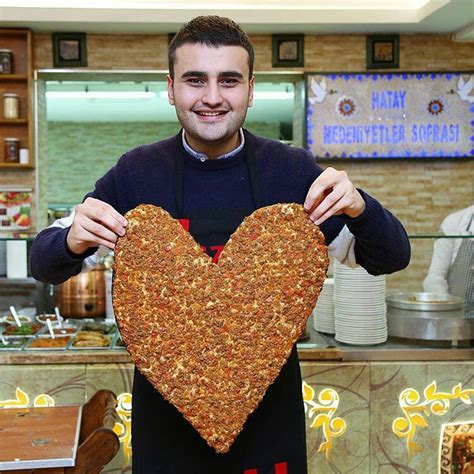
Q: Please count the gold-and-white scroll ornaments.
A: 4